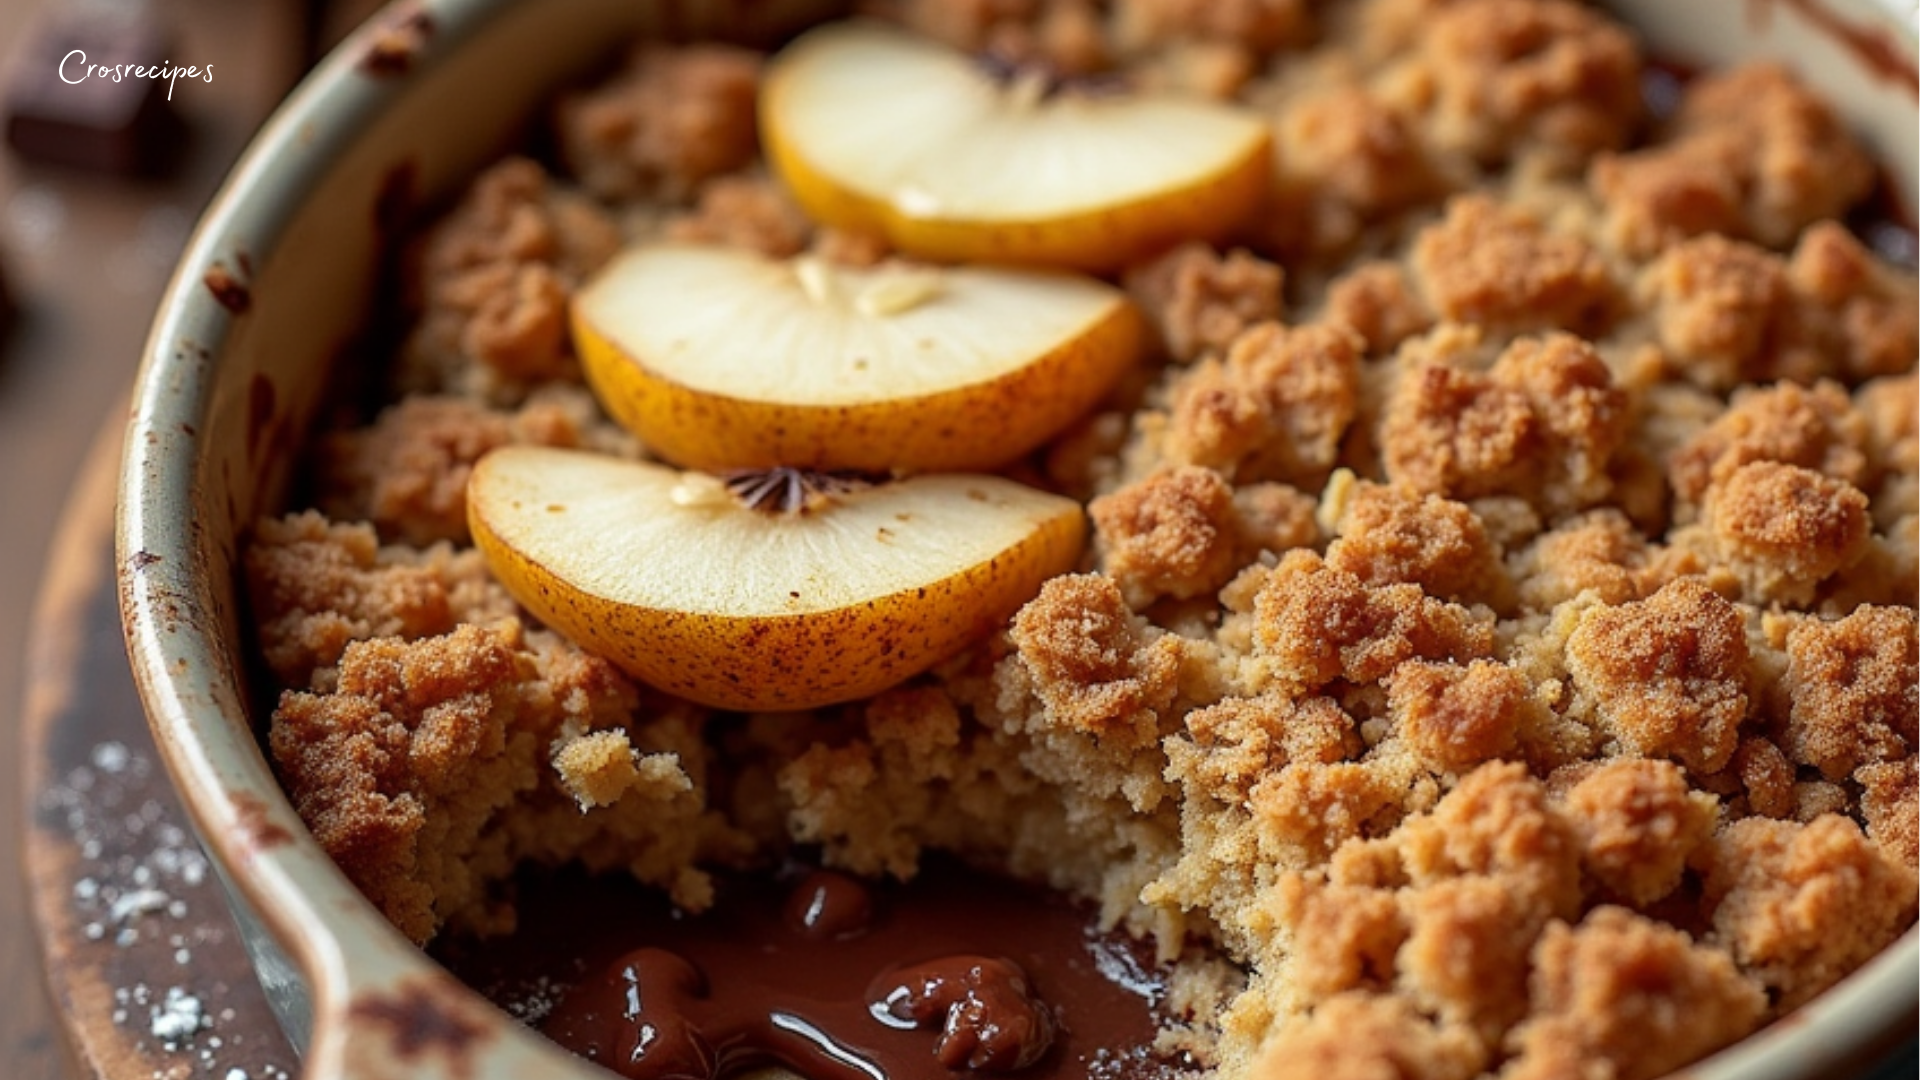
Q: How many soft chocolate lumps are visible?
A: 3